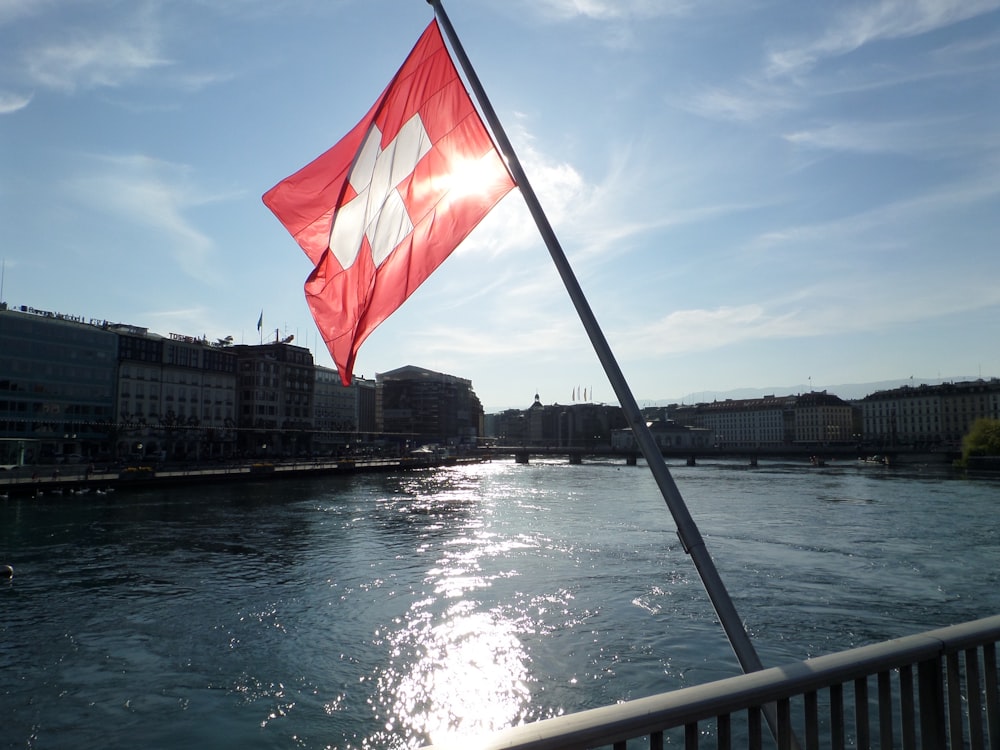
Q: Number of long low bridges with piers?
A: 1